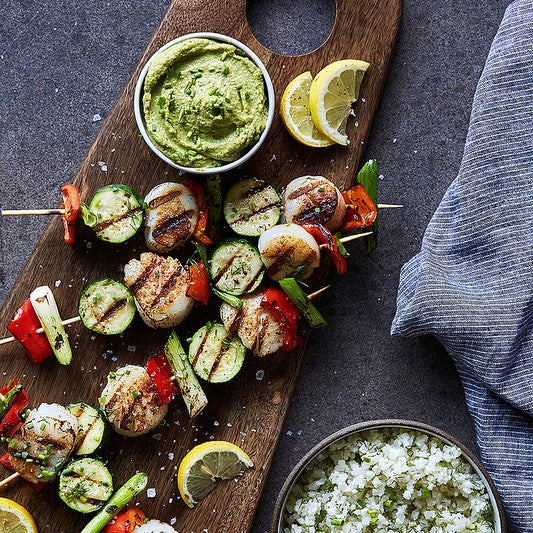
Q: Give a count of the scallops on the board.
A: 8